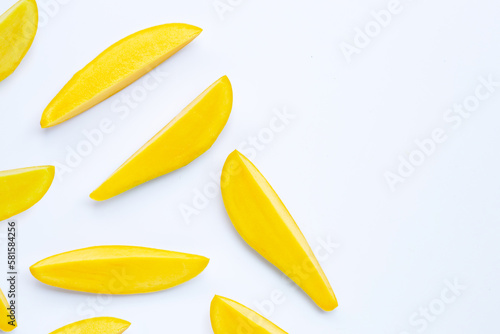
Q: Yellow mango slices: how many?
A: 9